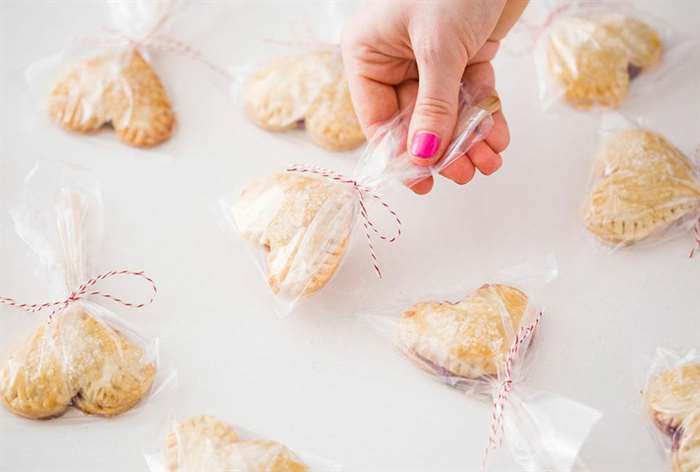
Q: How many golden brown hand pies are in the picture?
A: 9